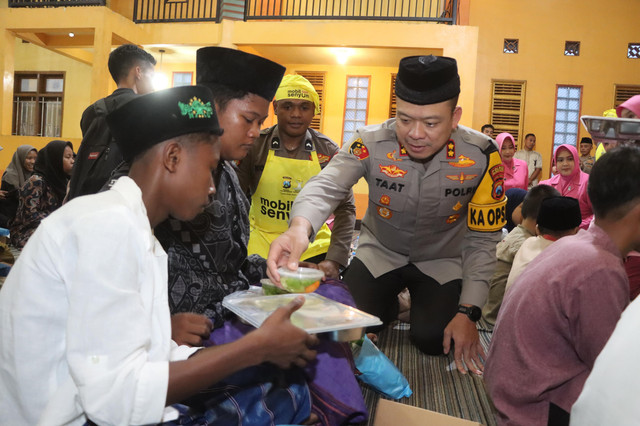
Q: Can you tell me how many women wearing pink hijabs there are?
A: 3